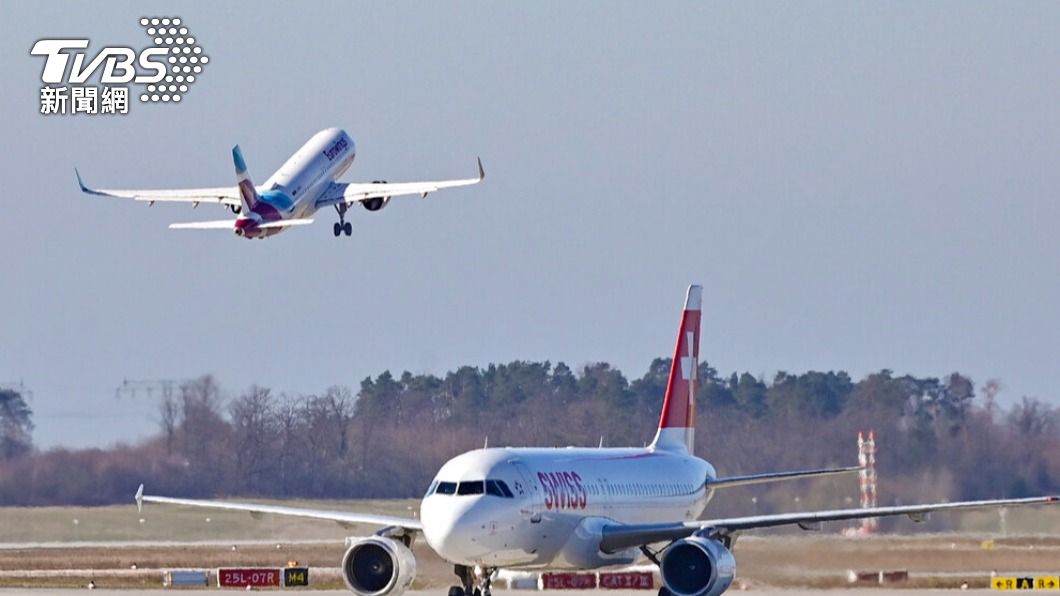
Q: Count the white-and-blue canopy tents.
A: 0